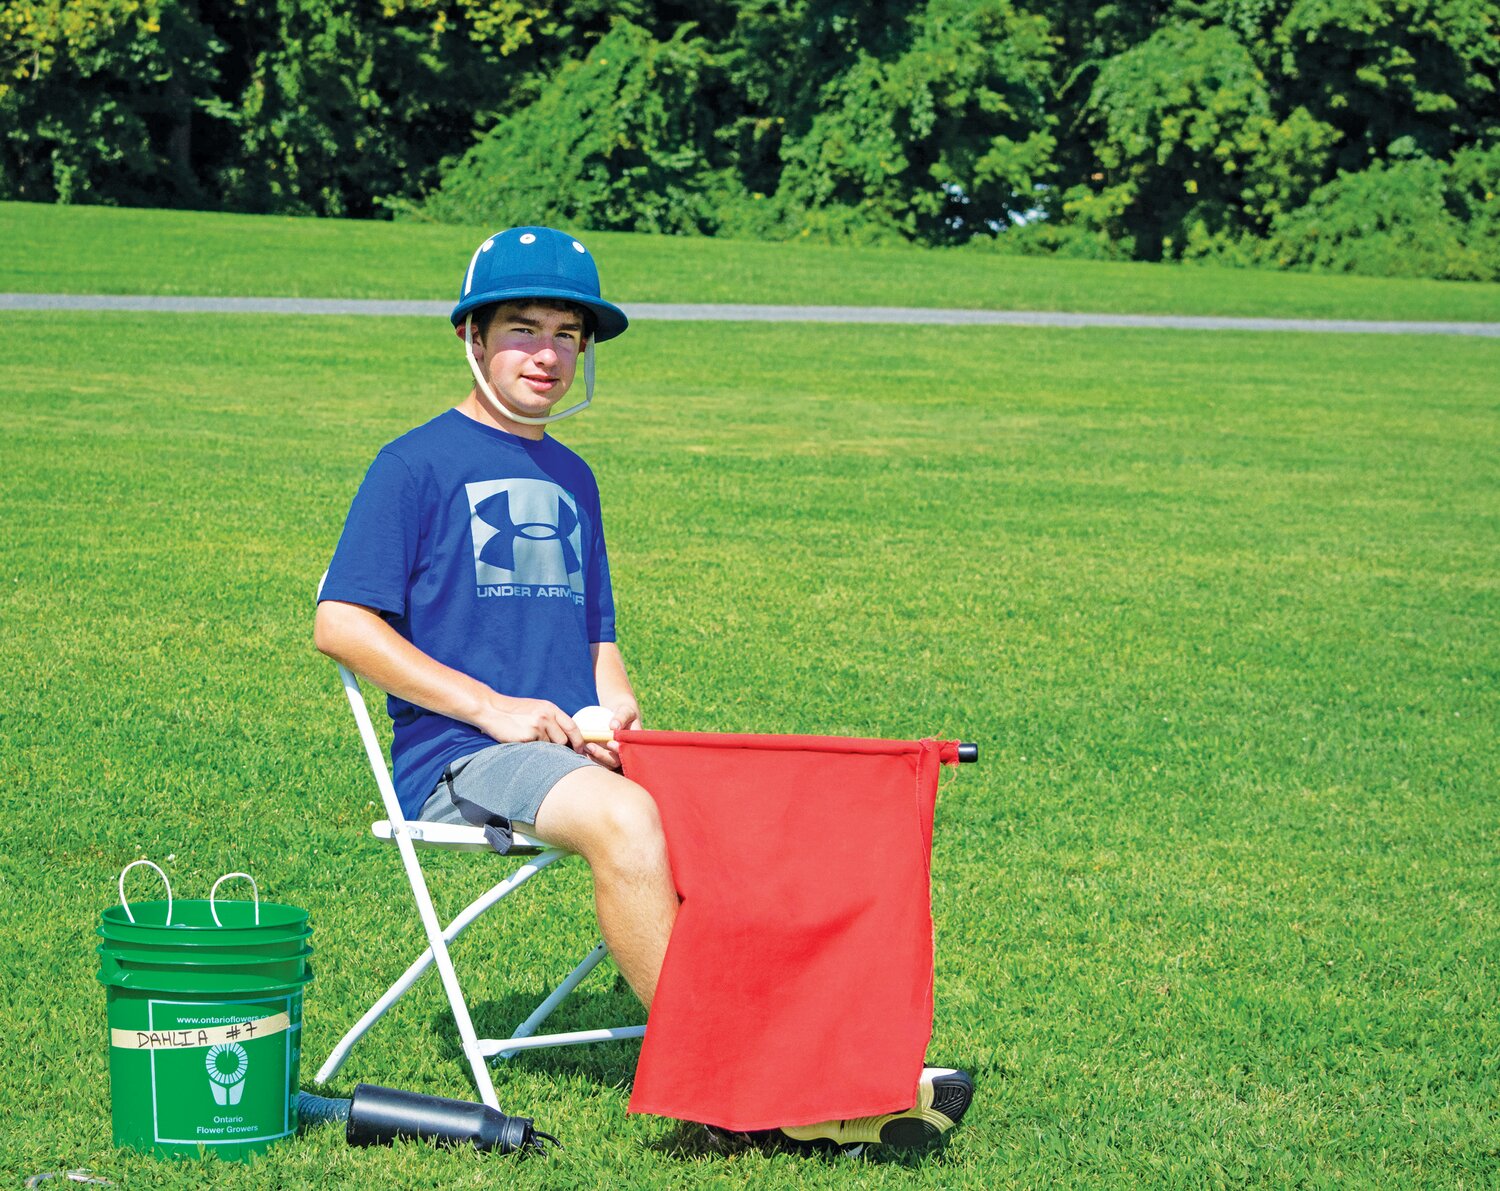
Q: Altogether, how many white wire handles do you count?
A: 2